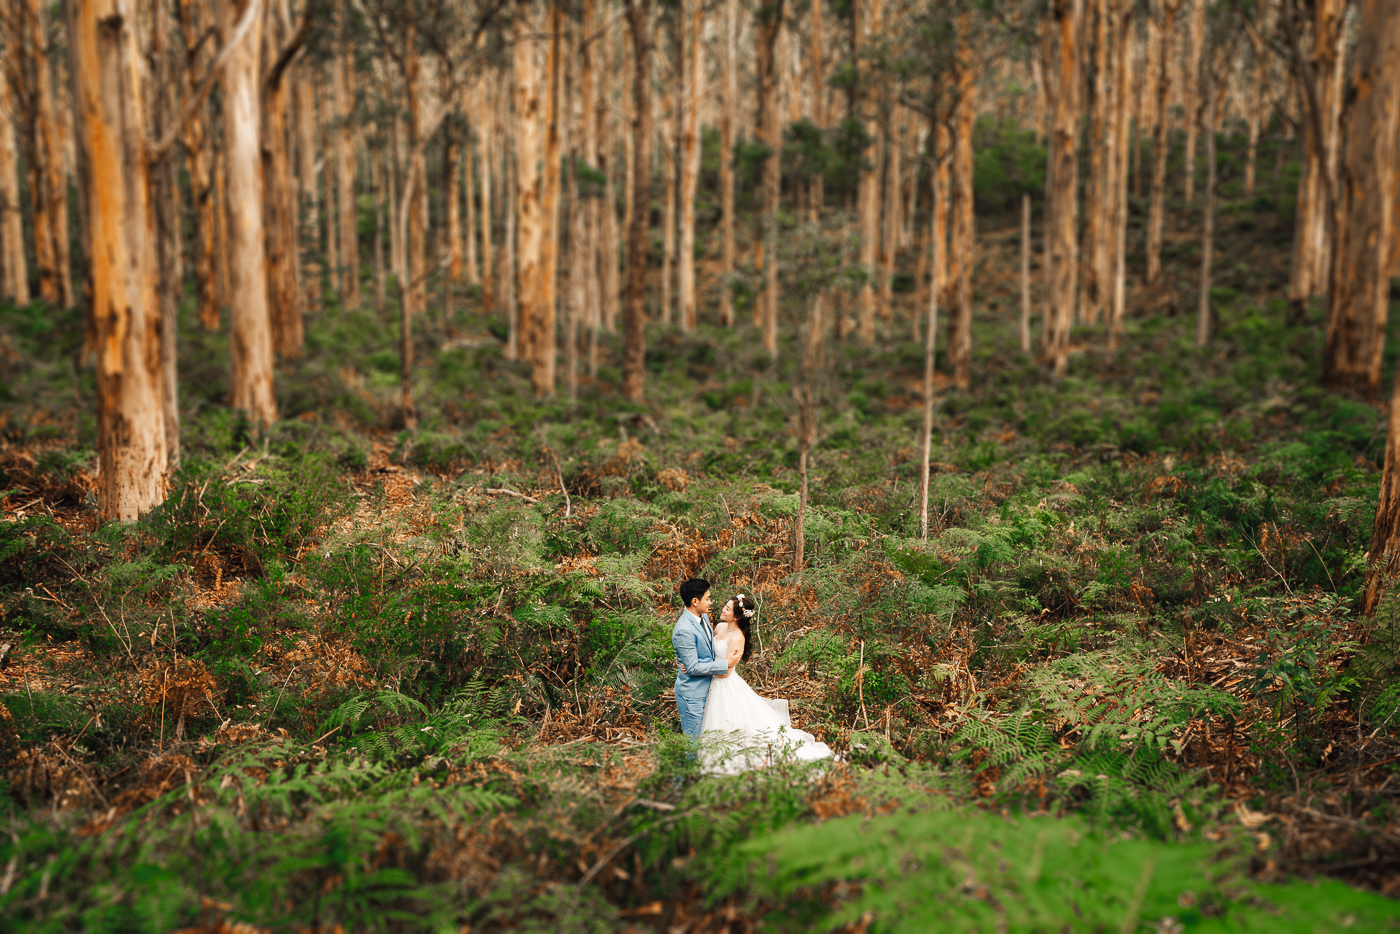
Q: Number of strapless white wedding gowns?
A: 1